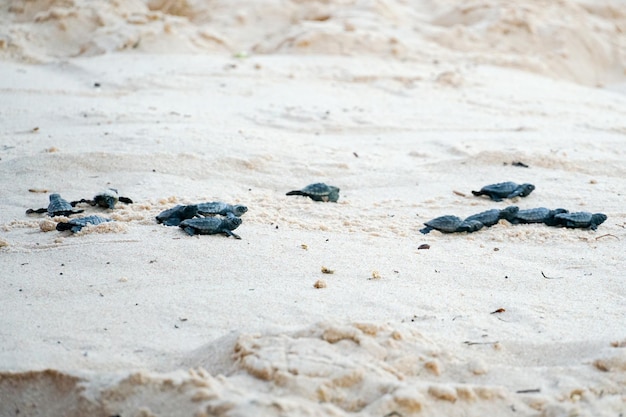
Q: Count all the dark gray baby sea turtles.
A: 12